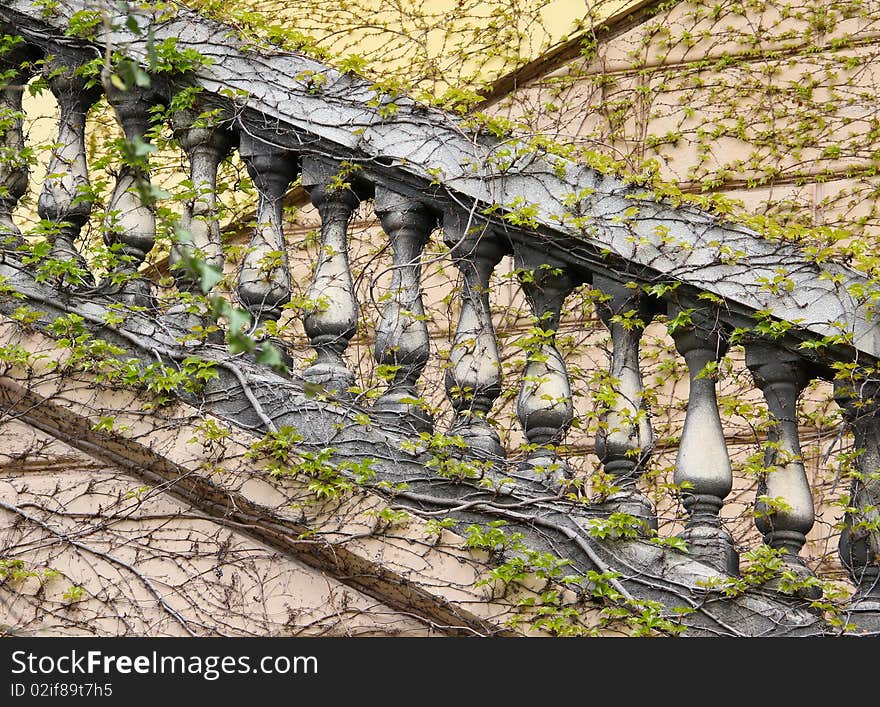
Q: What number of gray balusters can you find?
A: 13